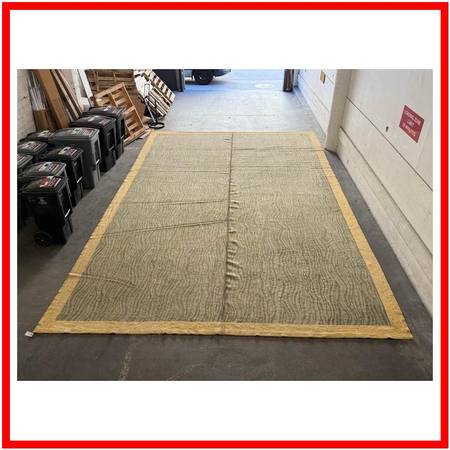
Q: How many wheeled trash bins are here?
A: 9